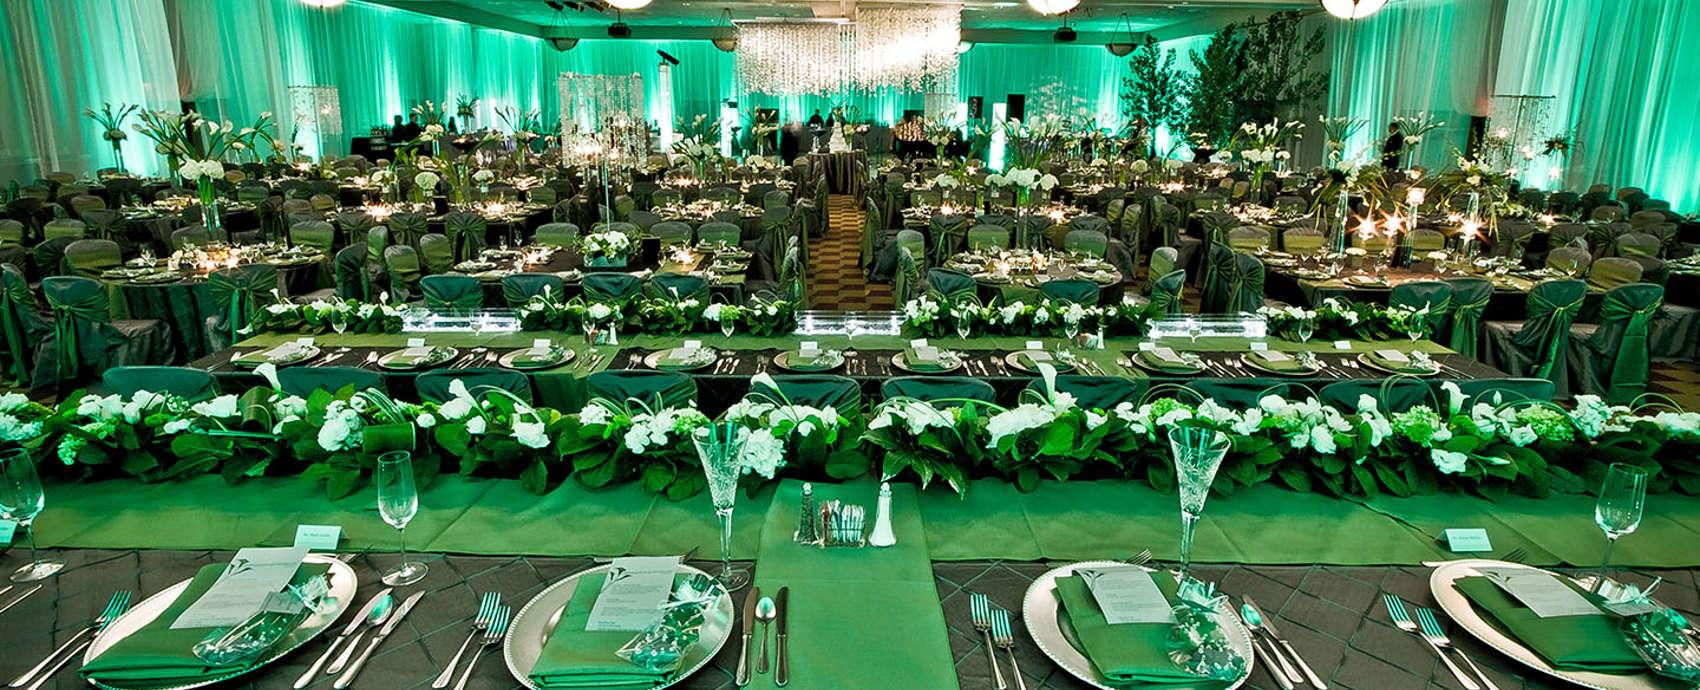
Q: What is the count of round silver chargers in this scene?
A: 14